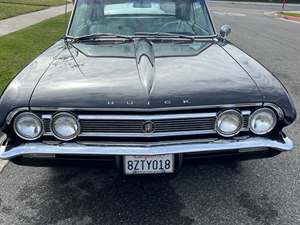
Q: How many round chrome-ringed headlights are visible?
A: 4